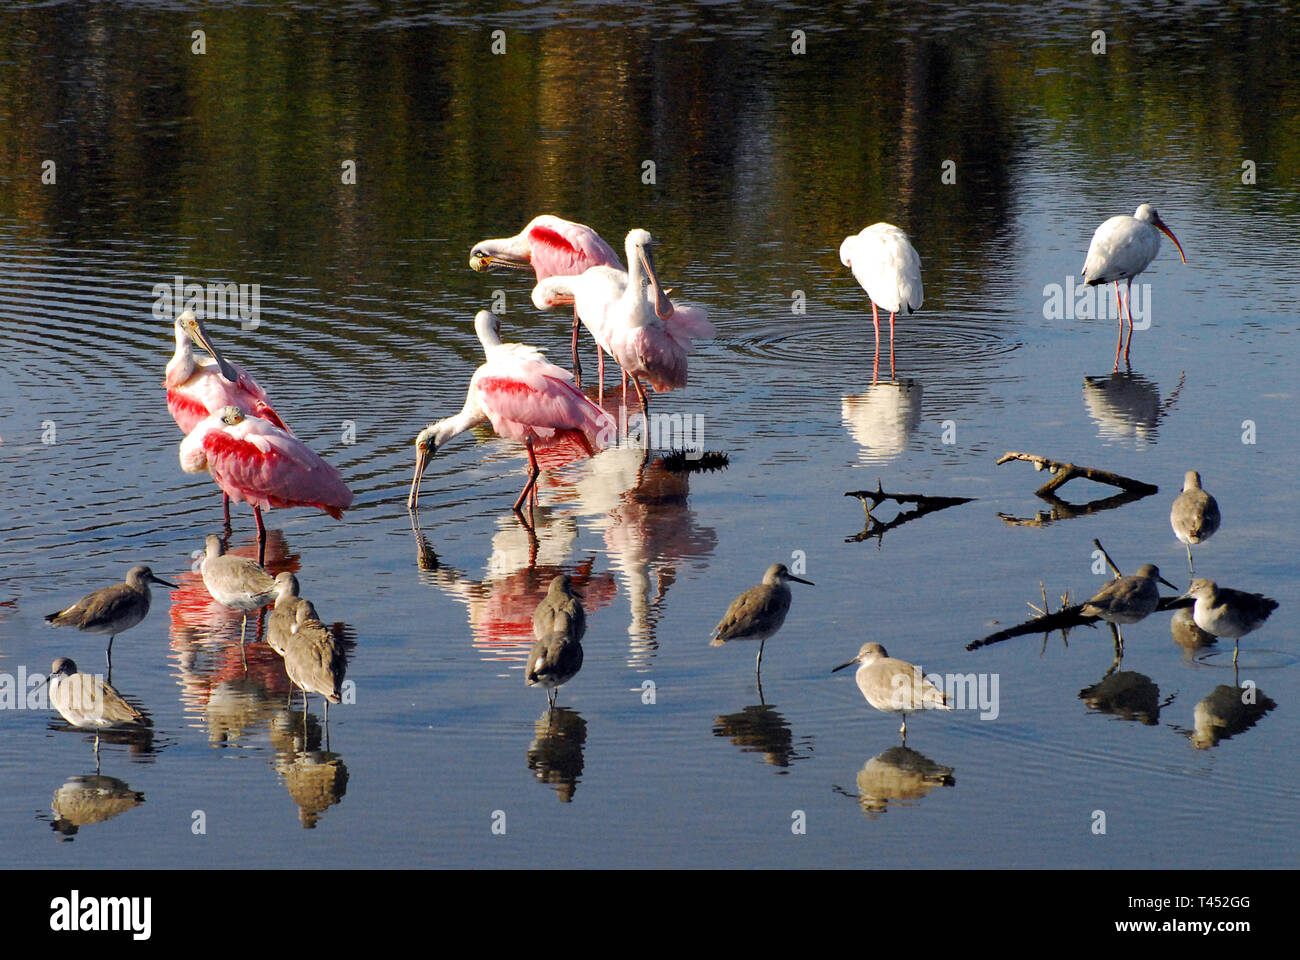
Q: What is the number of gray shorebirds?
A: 12